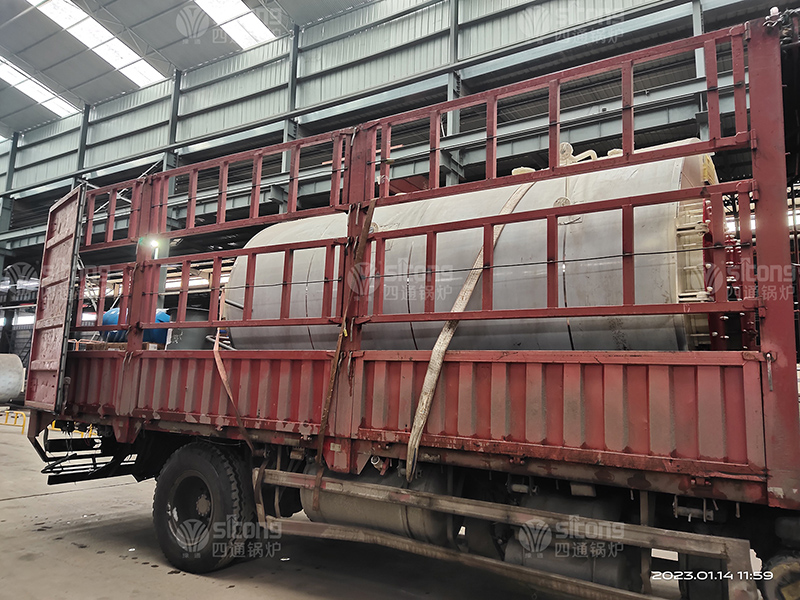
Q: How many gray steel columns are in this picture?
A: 6